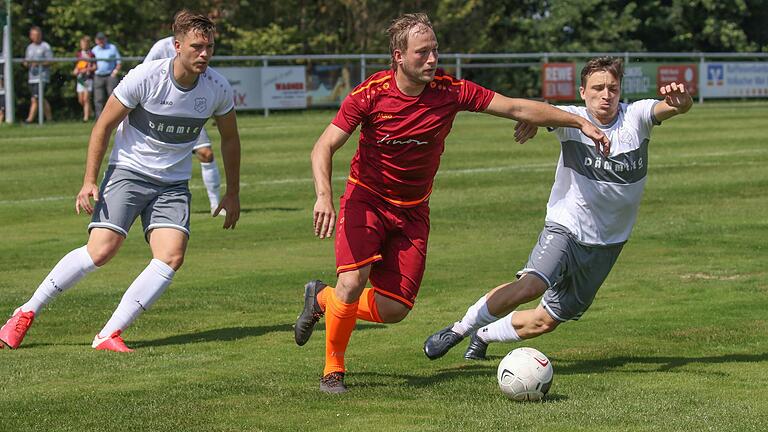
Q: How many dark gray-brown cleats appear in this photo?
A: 2